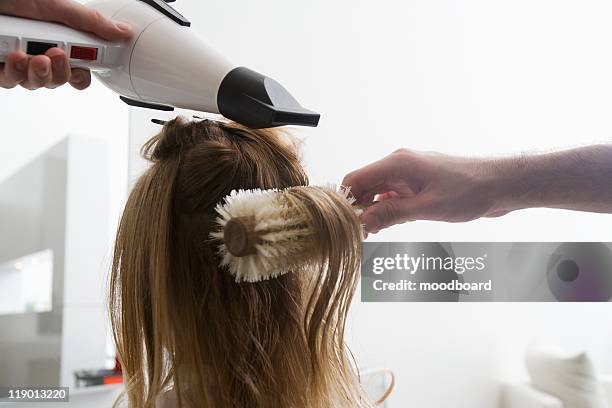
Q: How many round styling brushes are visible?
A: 1